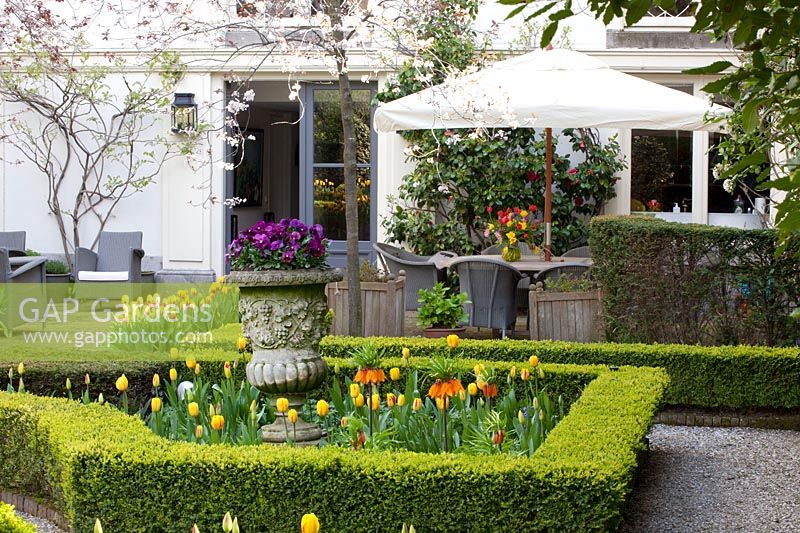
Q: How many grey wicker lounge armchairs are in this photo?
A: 3